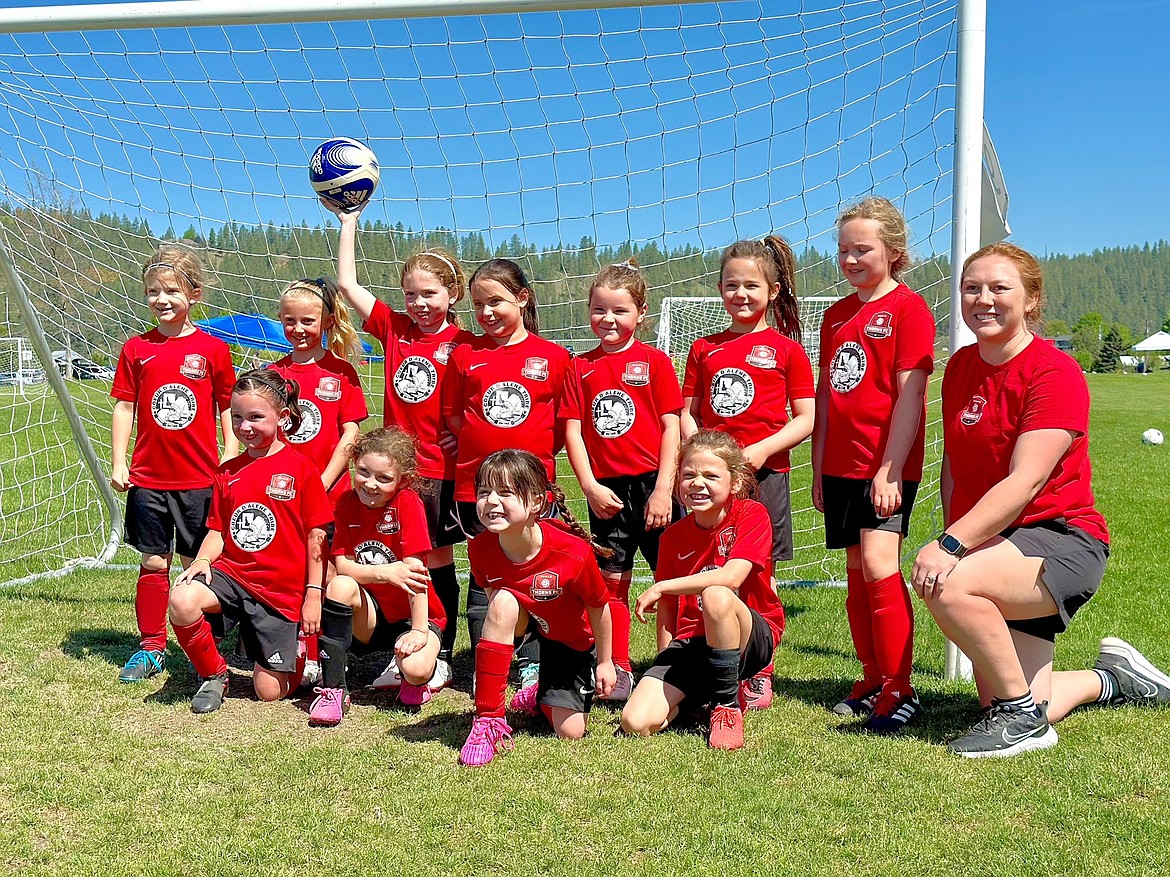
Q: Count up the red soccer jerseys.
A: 12